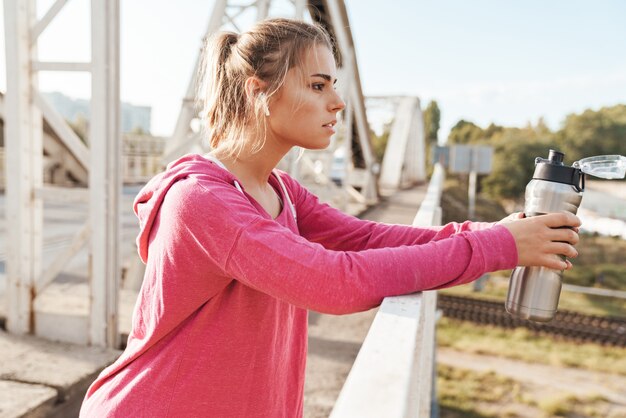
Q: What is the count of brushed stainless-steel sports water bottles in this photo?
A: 1